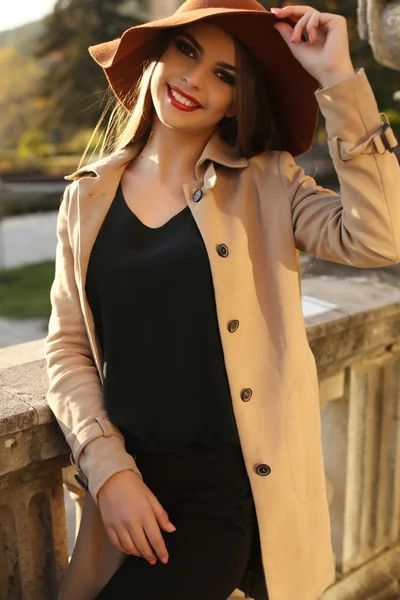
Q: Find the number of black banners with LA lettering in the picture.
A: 0